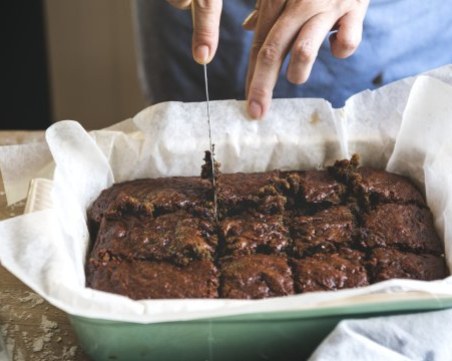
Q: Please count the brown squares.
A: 12